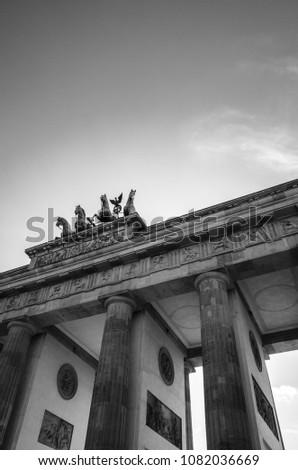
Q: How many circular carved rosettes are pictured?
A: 3